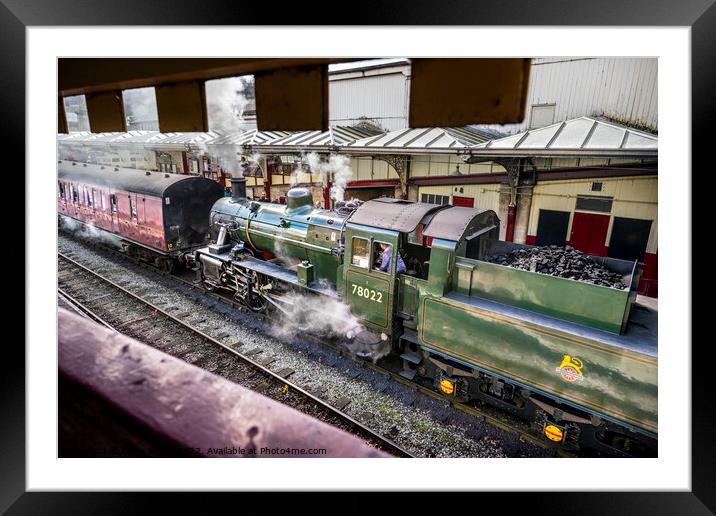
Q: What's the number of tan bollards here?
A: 0